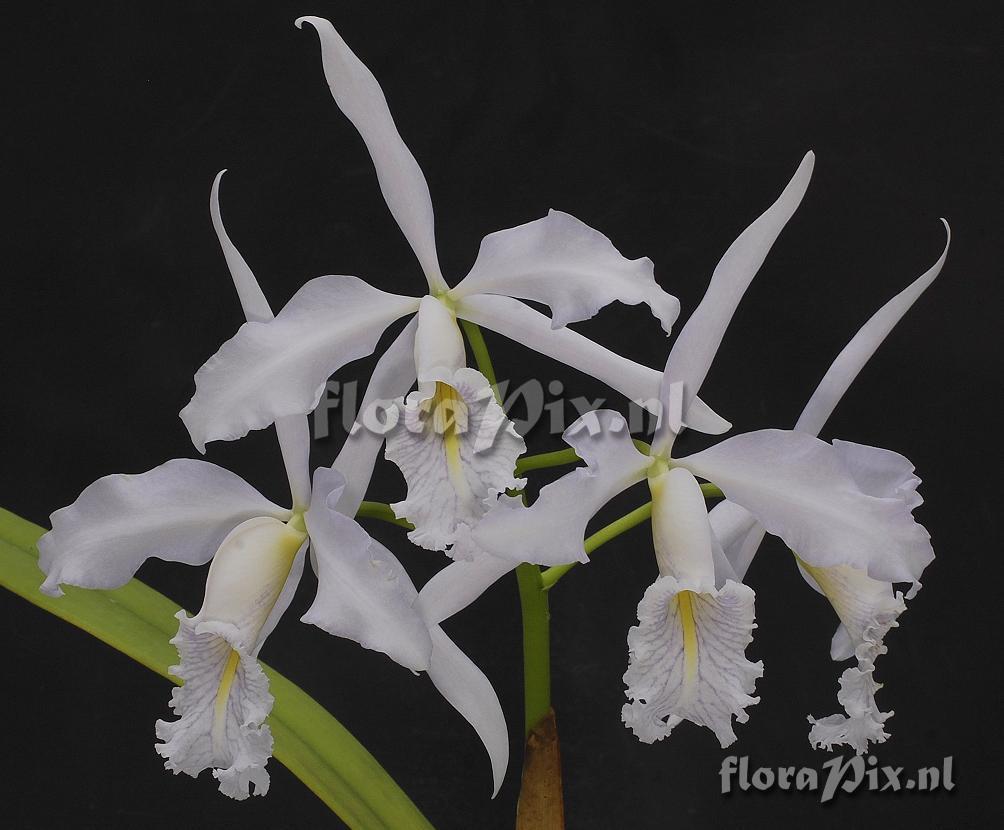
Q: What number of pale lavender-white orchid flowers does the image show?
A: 4